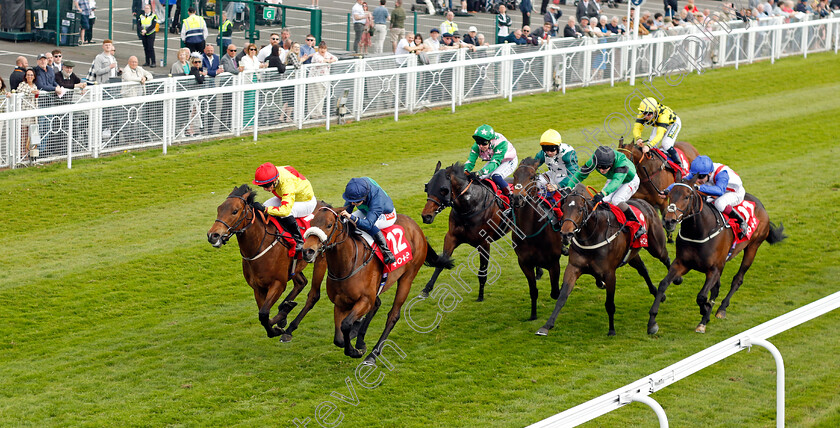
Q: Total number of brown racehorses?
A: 7